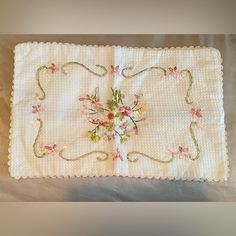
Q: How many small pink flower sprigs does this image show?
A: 8